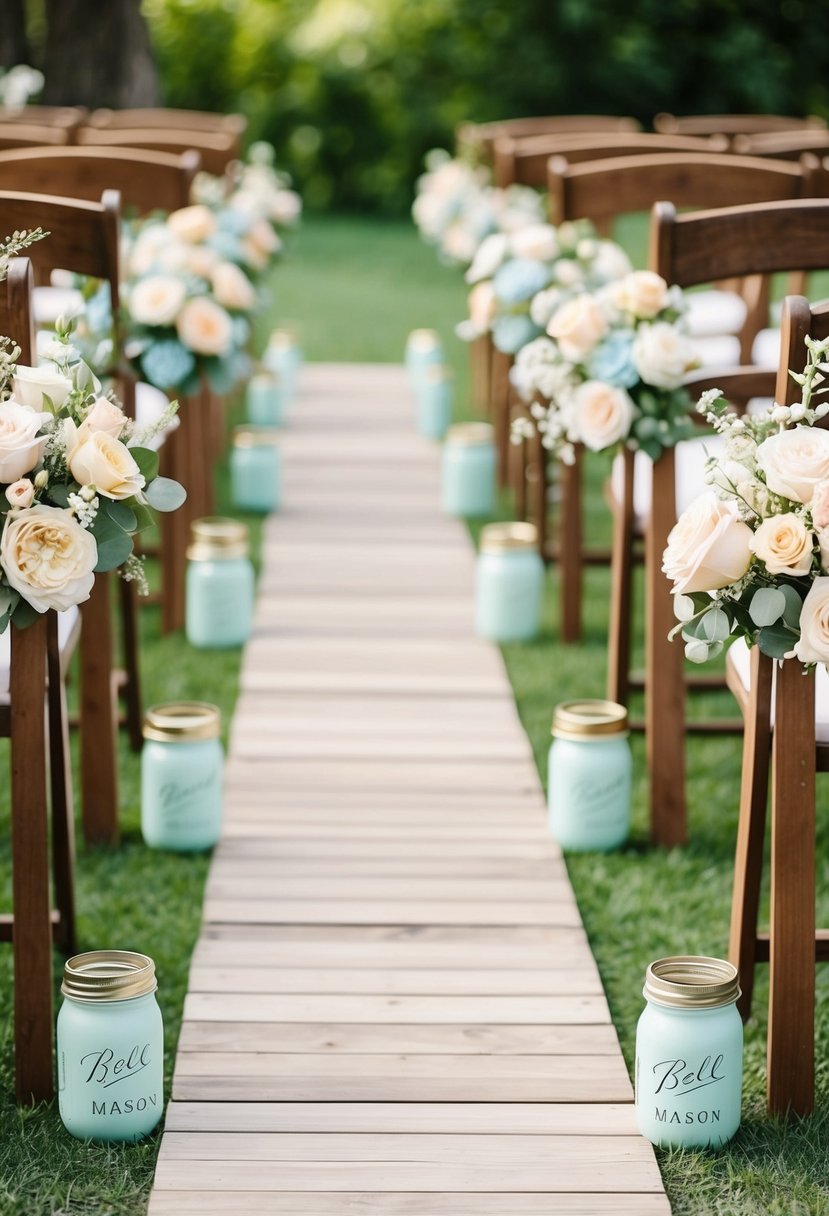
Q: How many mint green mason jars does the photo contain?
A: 12